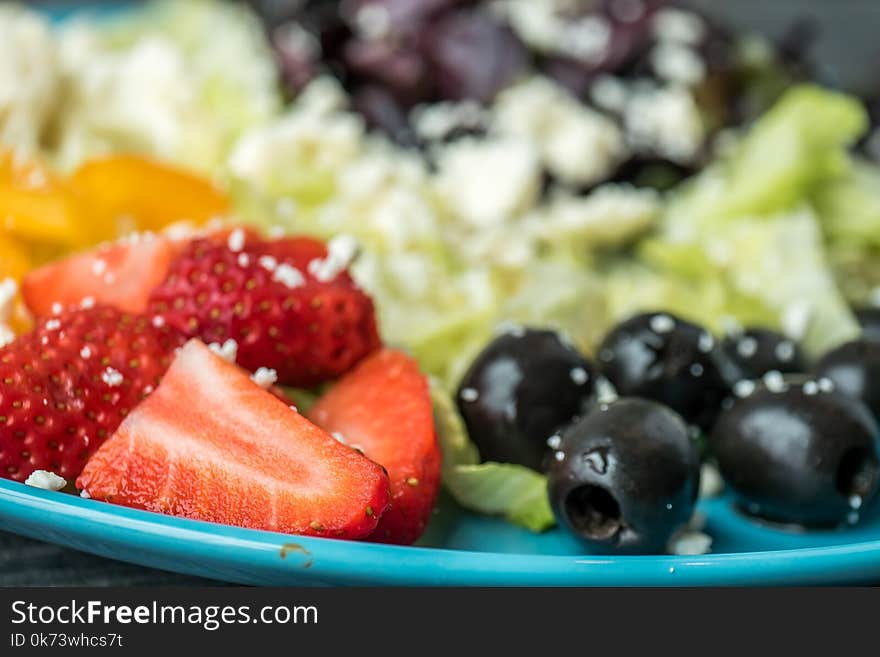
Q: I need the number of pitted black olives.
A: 7